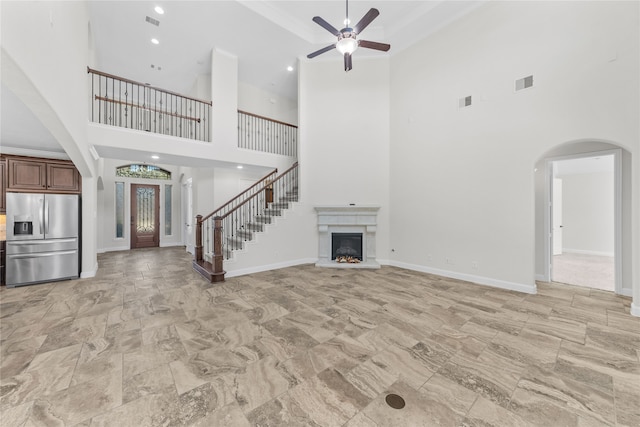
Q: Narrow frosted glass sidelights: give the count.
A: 2